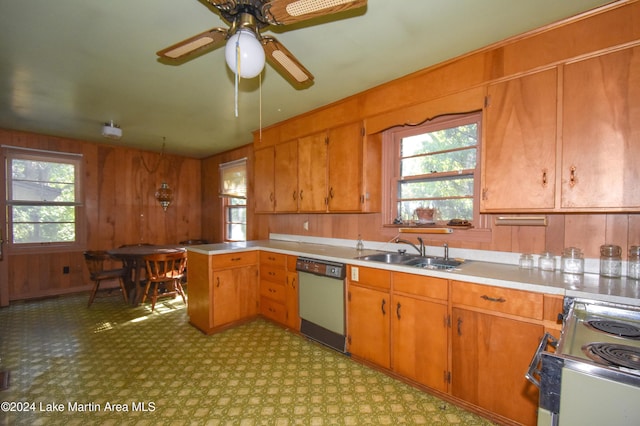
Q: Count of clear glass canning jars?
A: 5